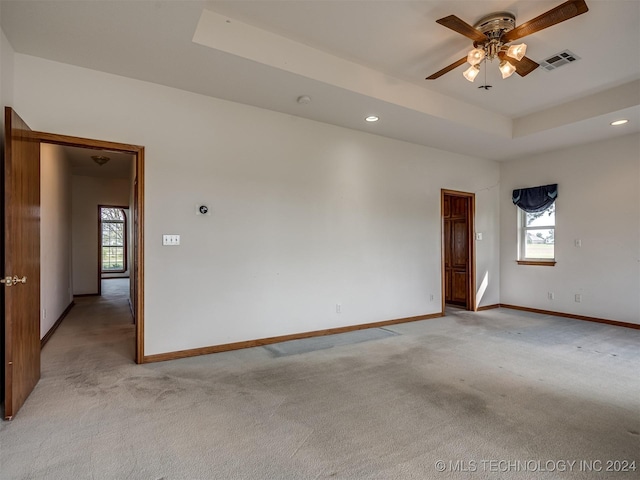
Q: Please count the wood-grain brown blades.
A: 4